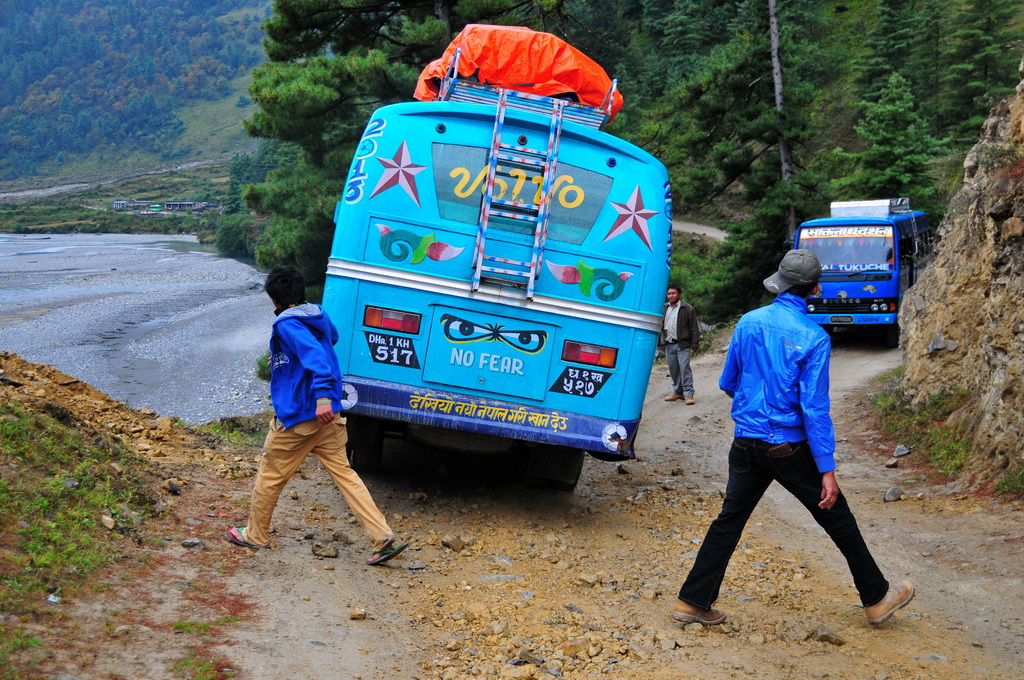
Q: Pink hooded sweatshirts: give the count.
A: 0